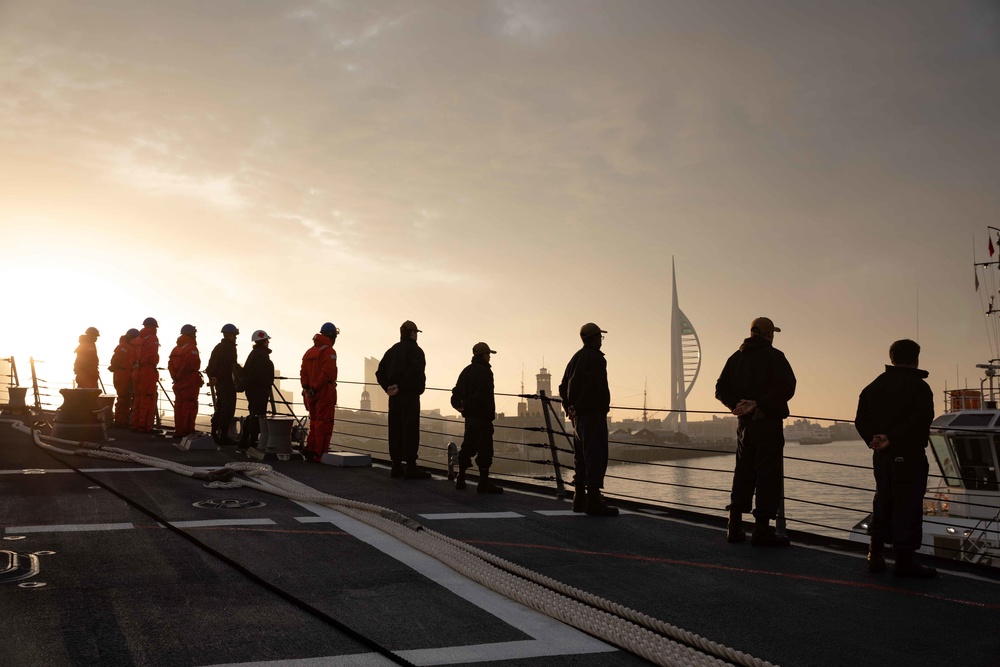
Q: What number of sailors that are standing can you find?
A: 12